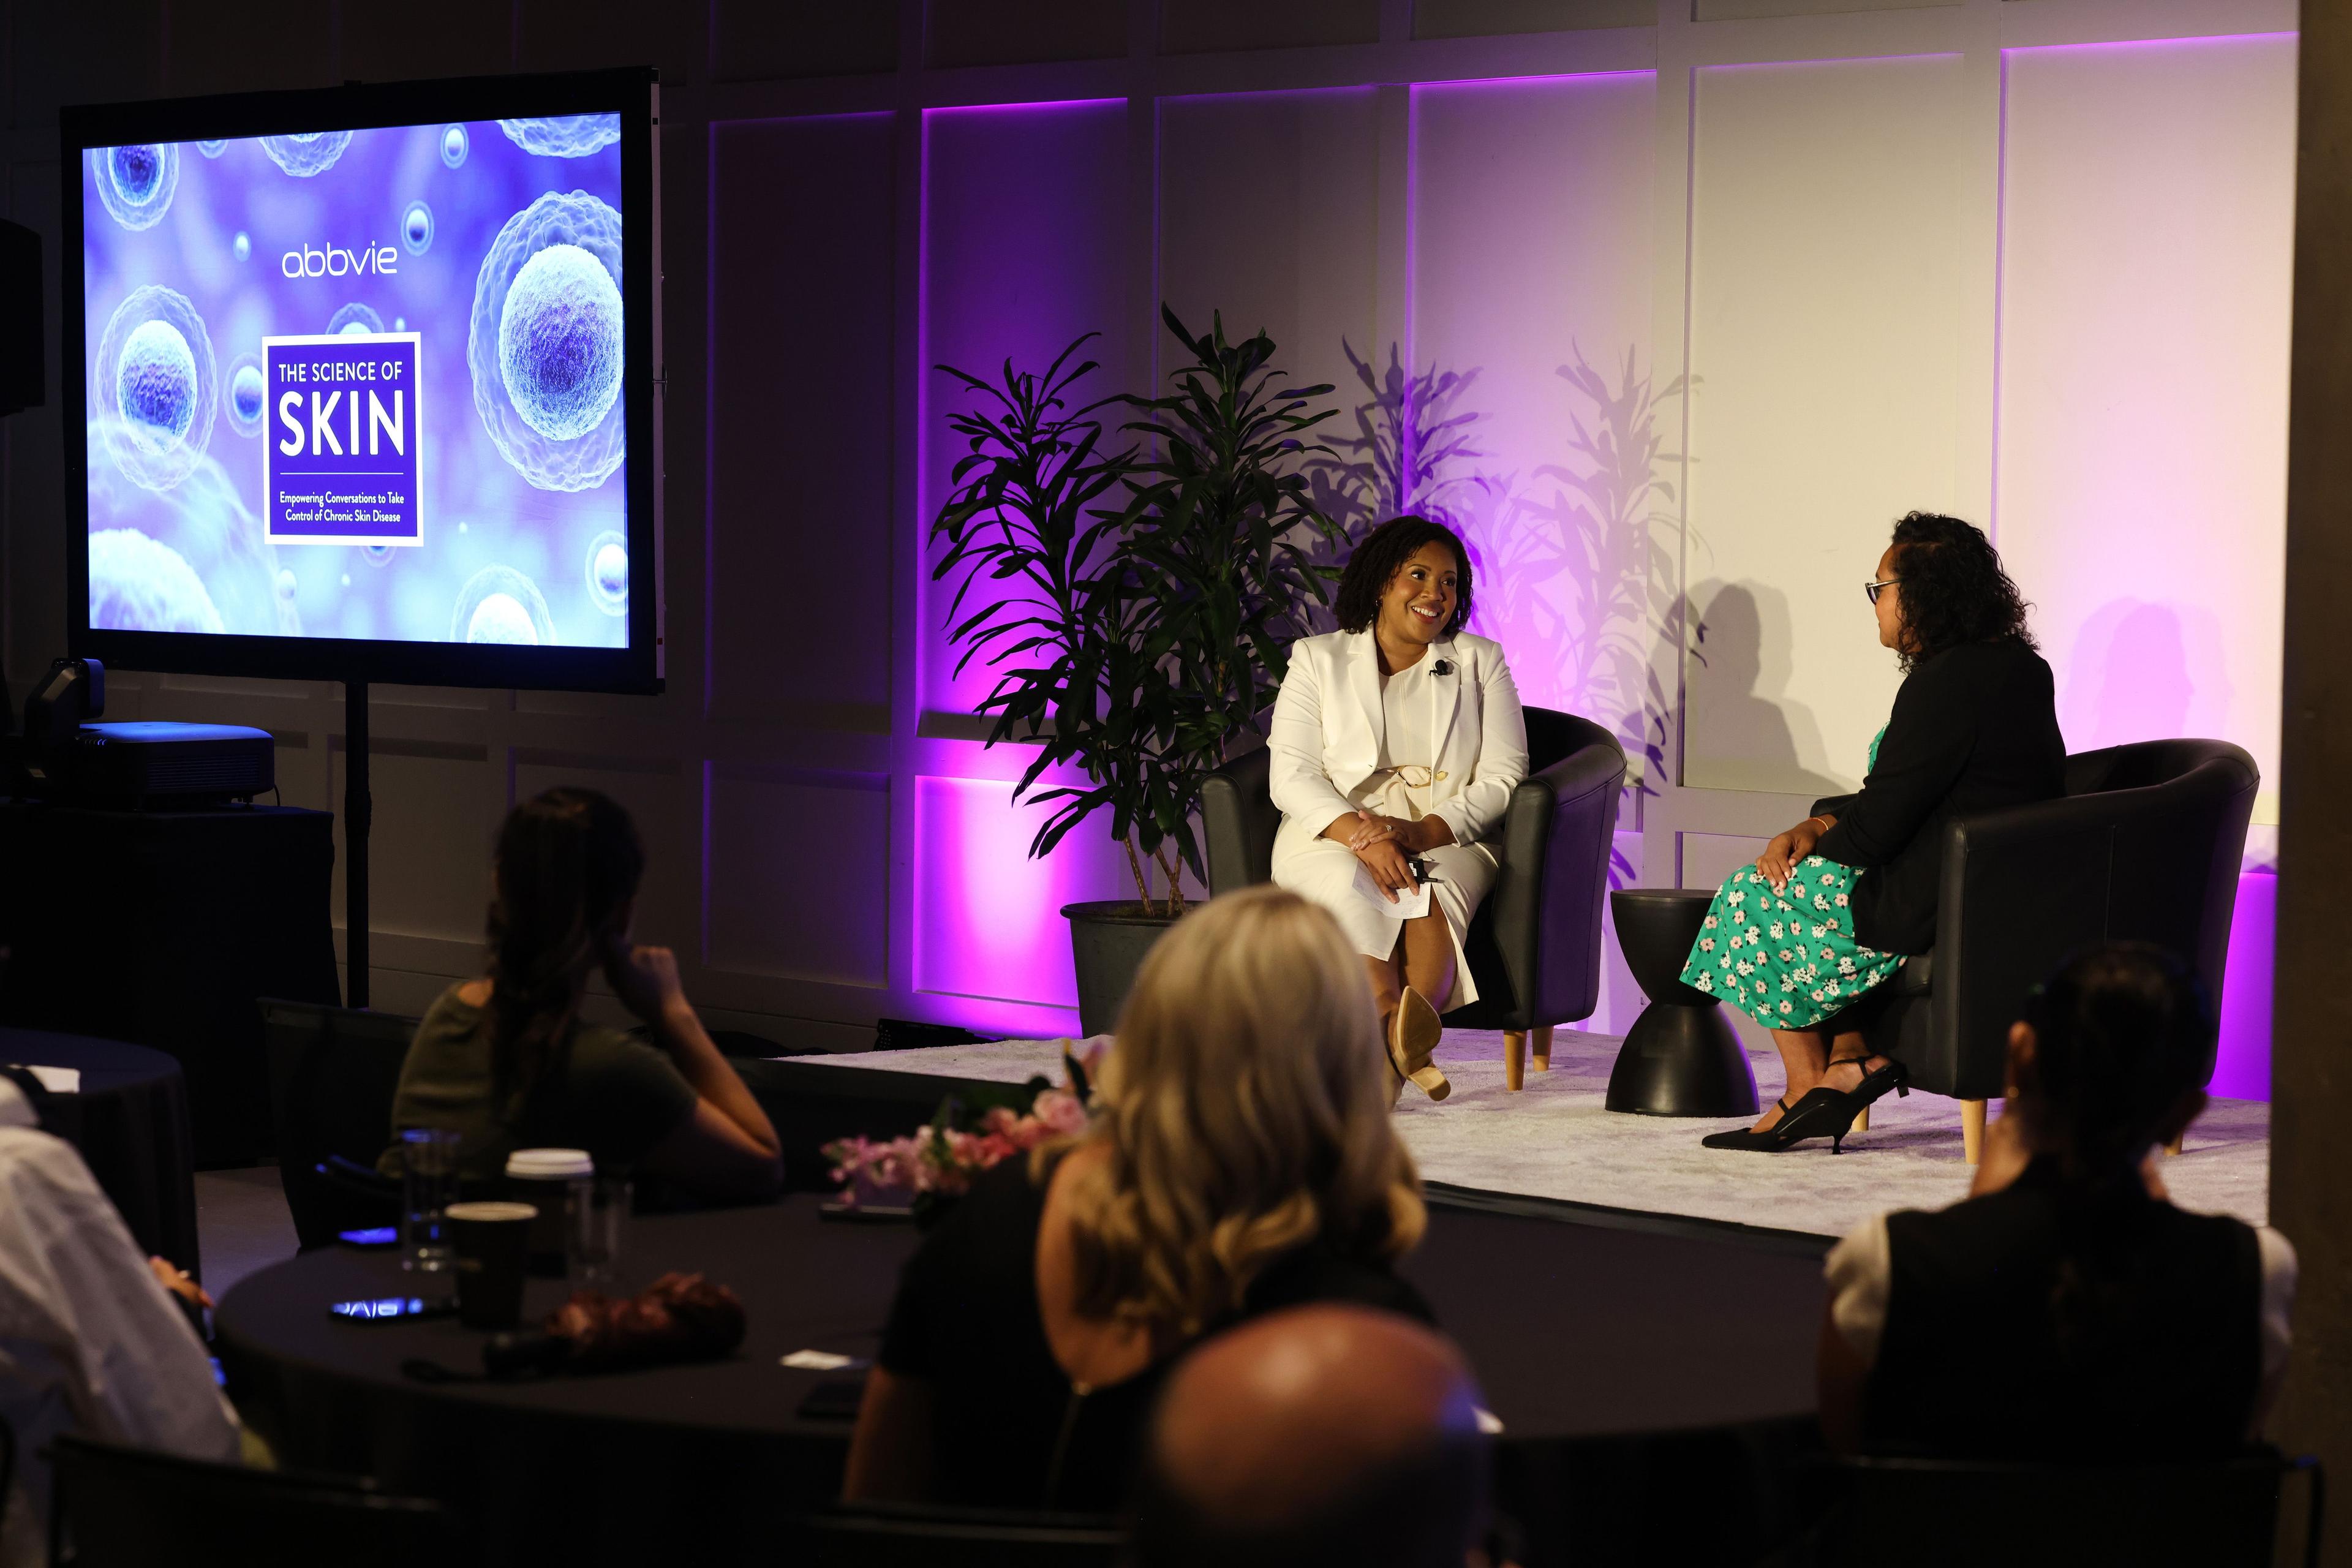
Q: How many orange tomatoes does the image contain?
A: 0